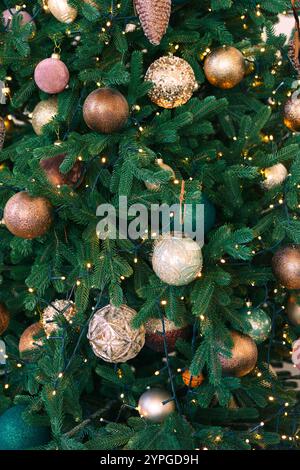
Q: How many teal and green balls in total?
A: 3